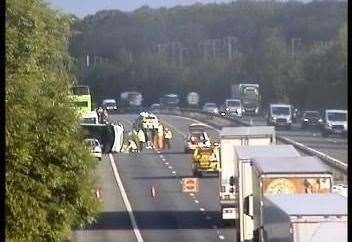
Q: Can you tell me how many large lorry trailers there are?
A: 4